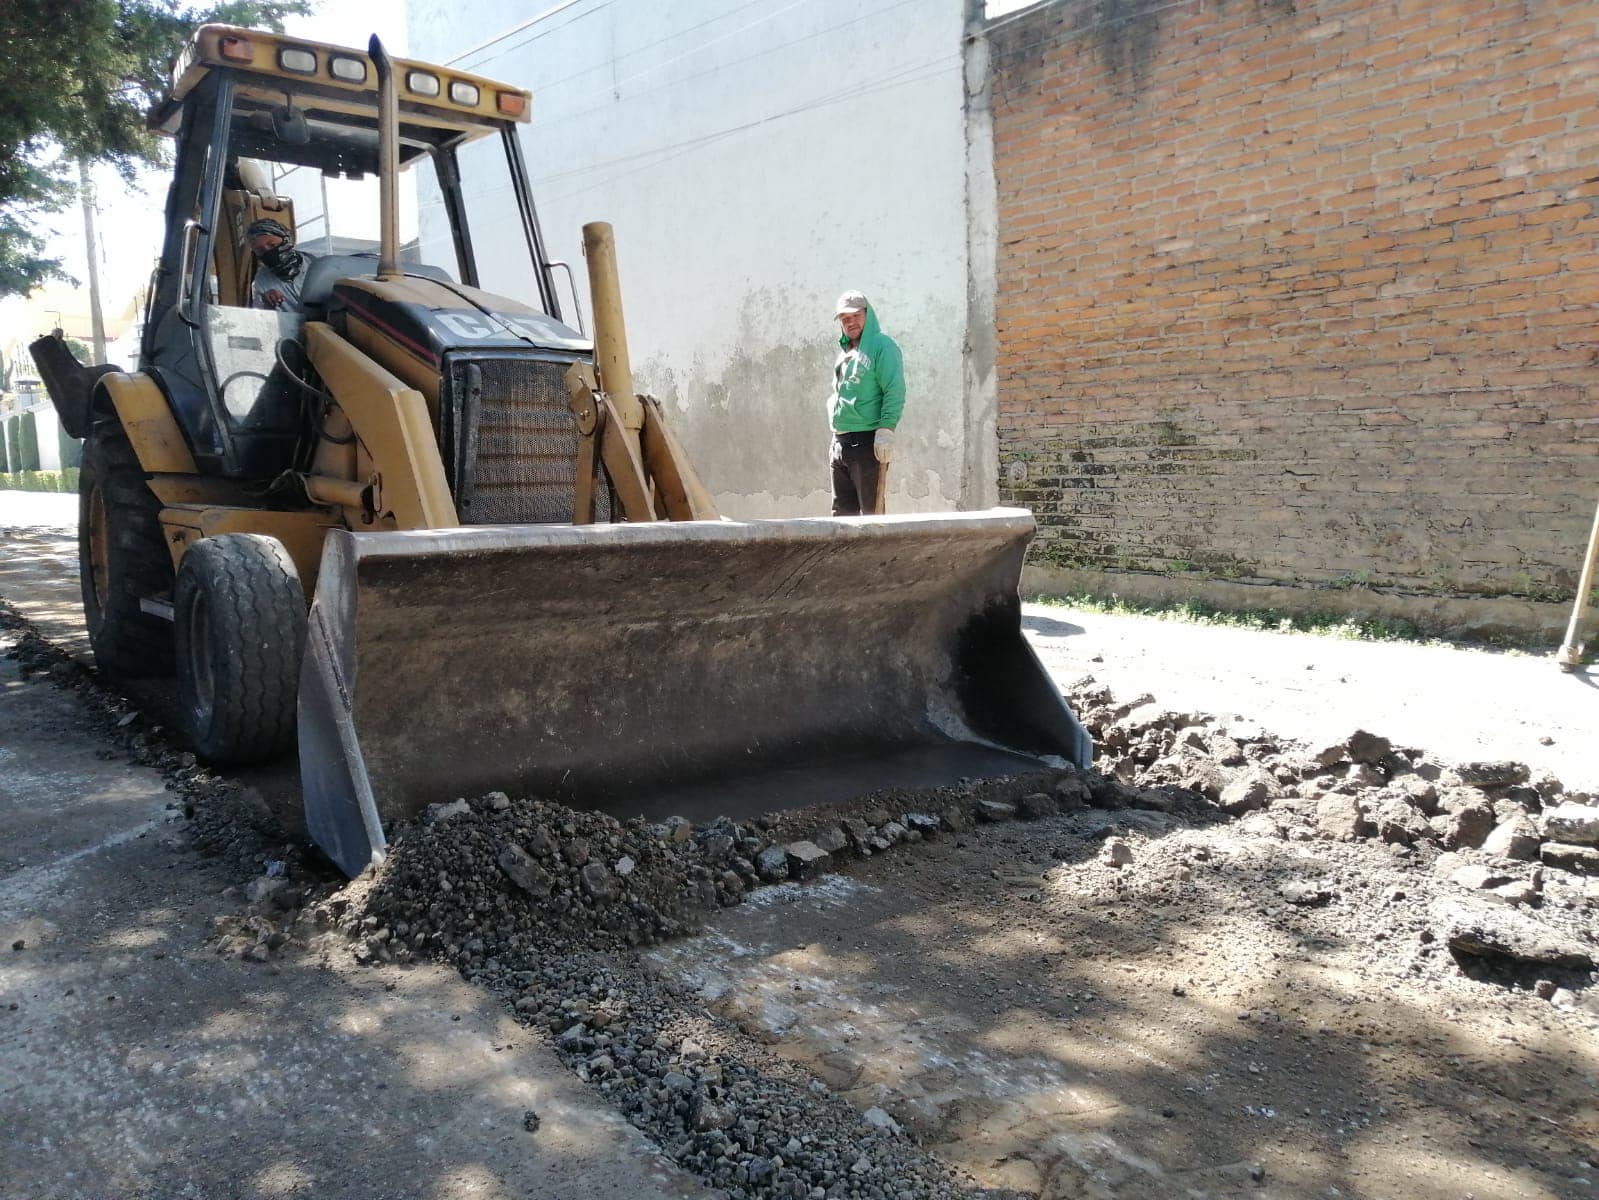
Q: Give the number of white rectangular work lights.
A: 4